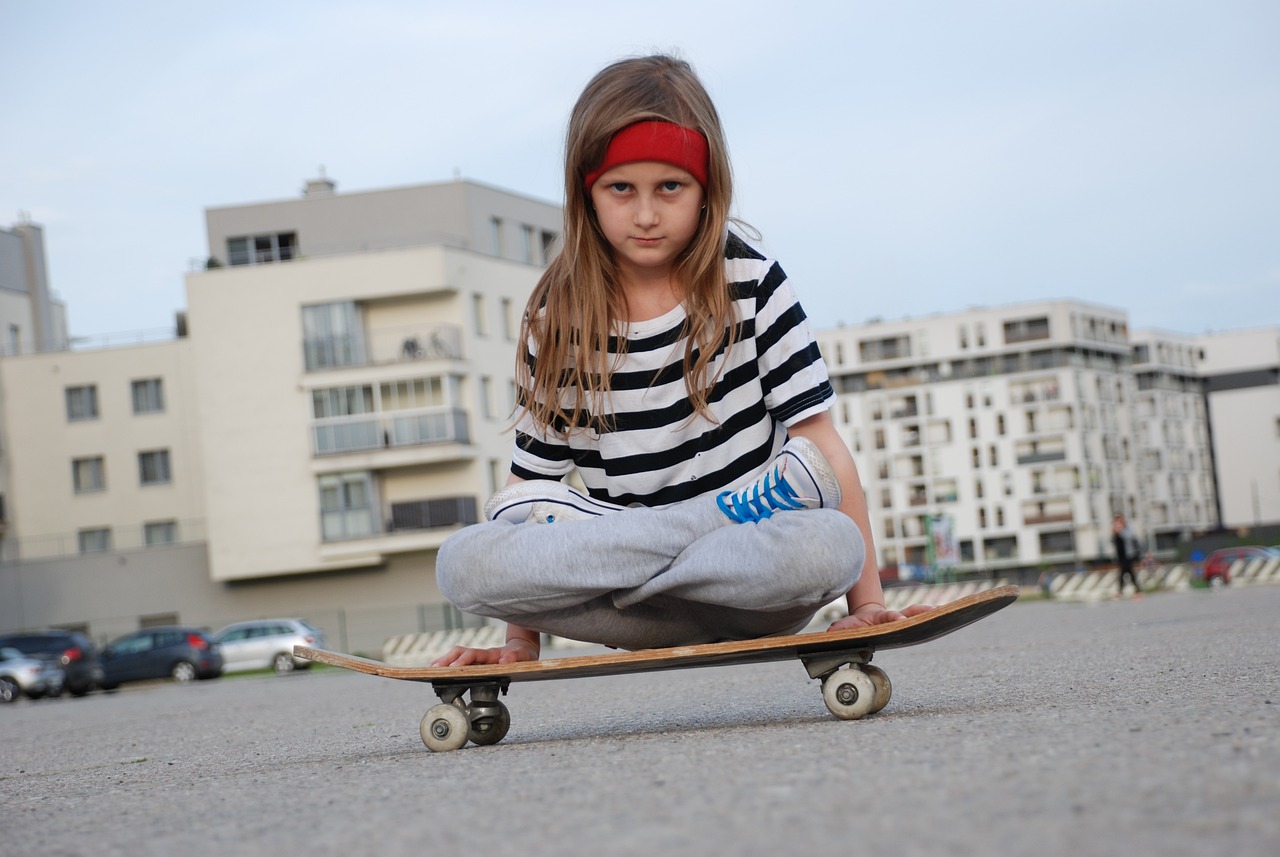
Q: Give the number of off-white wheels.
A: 4